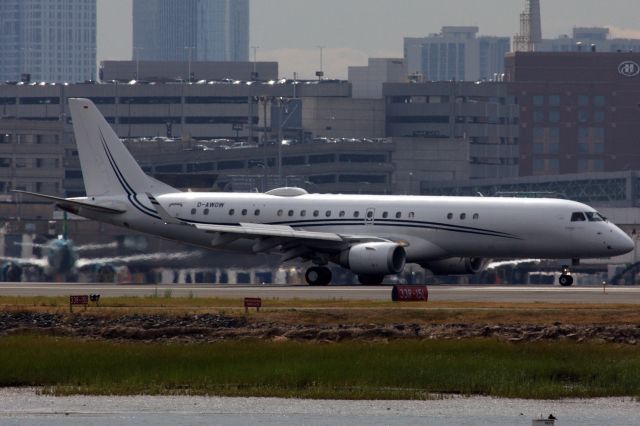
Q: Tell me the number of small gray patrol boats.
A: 0